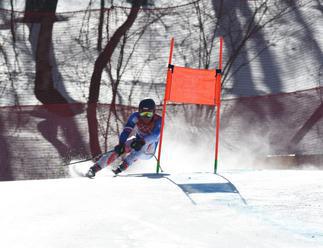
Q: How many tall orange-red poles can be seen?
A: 2